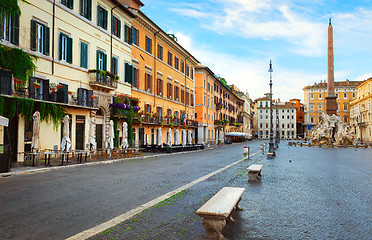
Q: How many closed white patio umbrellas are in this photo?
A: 10